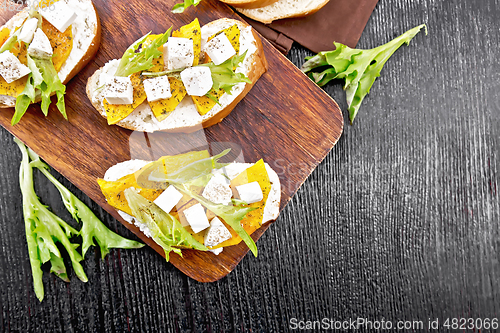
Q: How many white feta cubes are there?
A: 14